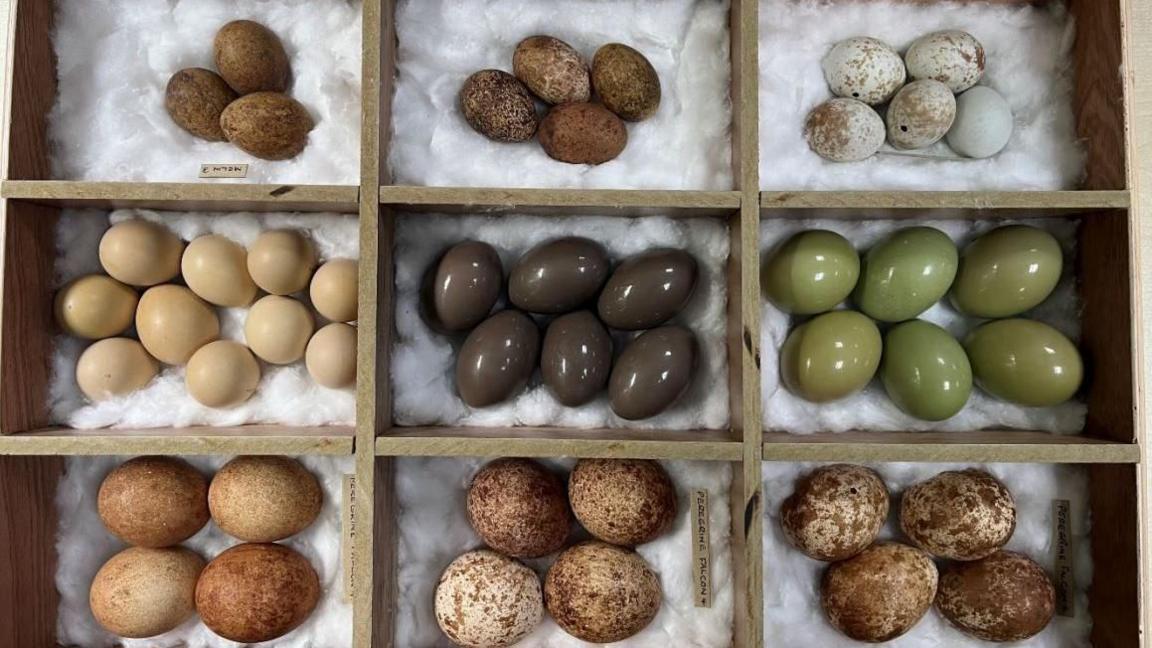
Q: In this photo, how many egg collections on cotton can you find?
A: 9